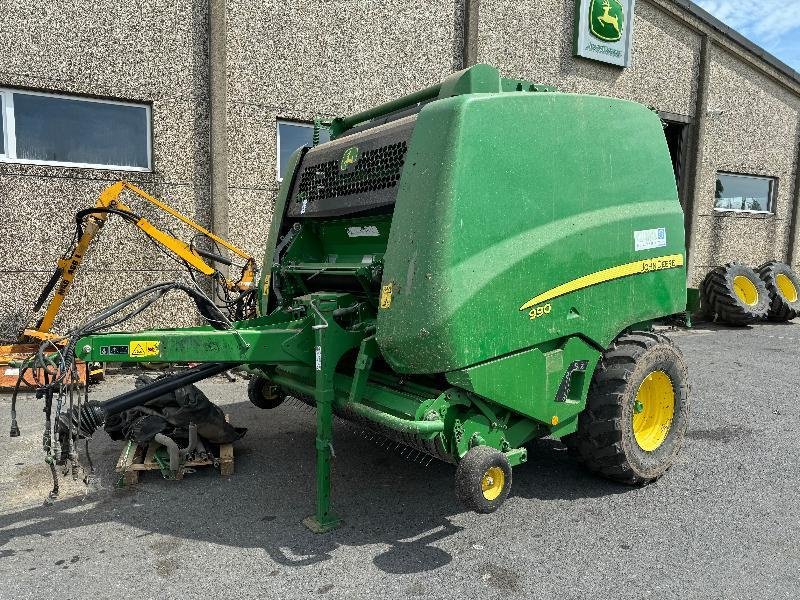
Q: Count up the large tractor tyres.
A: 3